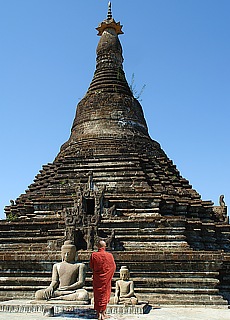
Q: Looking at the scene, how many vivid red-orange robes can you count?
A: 1